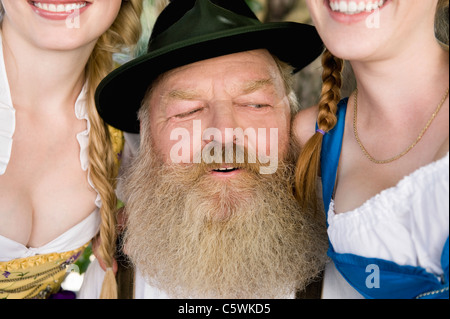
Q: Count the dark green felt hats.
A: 1